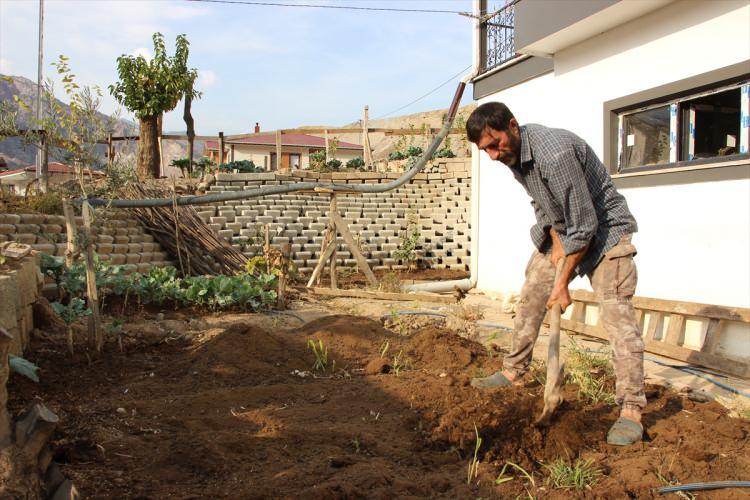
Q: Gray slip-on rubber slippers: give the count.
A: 2